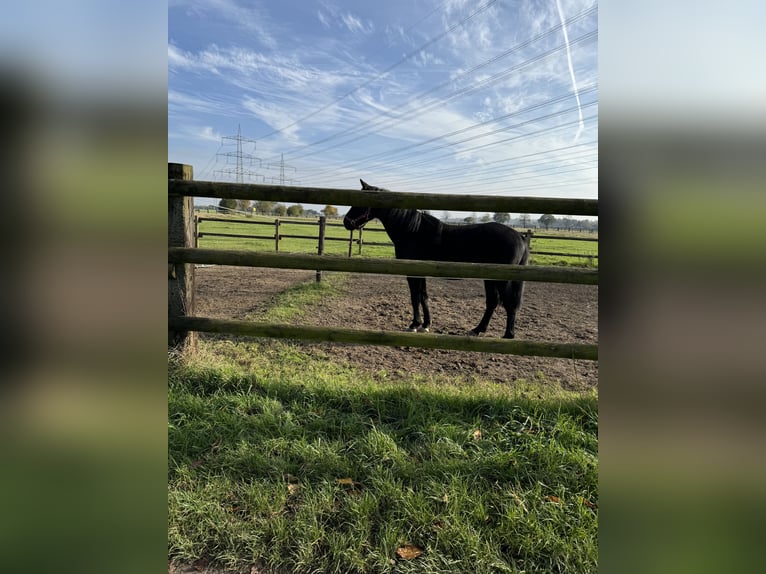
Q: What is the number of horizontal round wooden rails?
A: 3